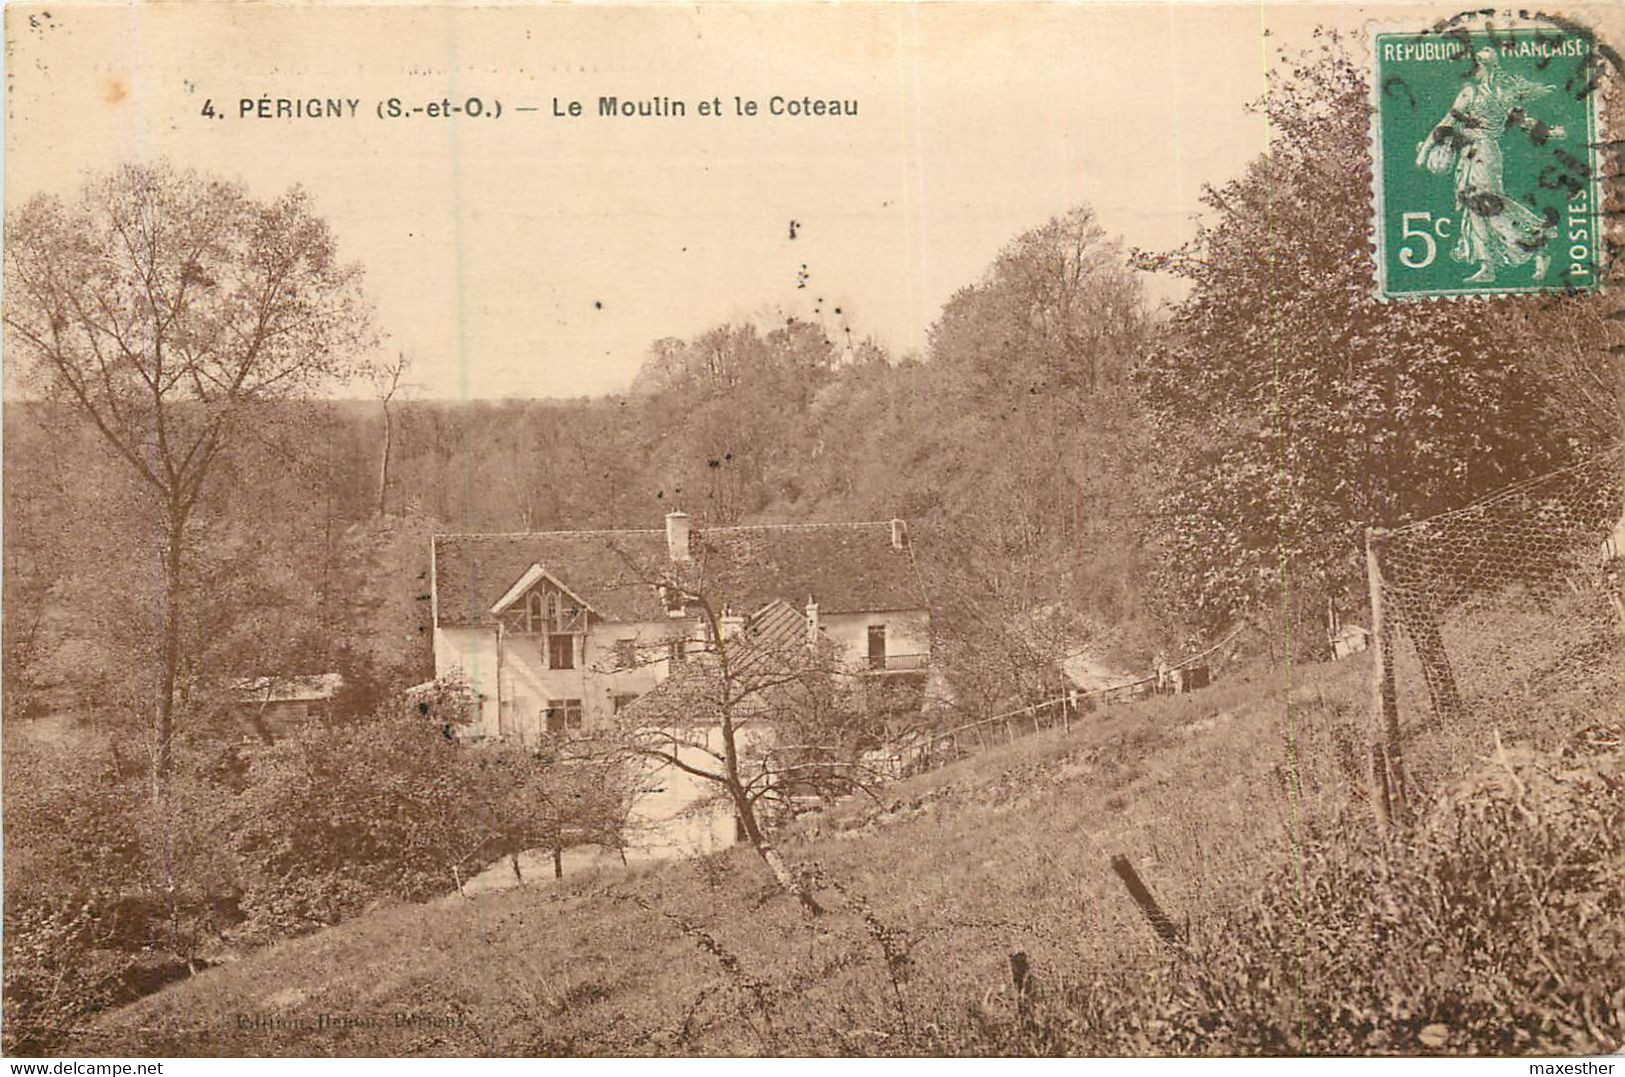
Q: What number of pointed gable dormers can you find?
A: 1